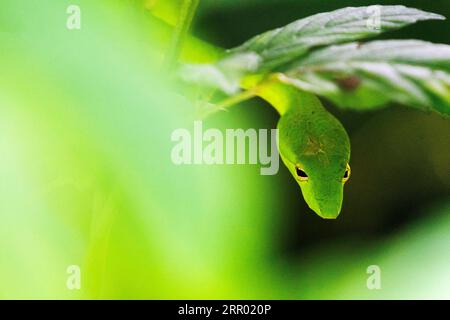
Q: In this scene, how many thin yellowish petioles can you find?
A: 1